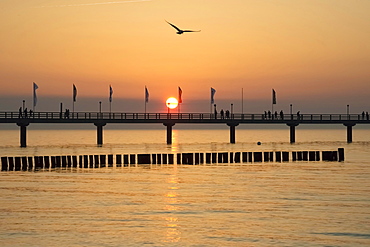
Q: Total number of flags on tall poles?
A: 7